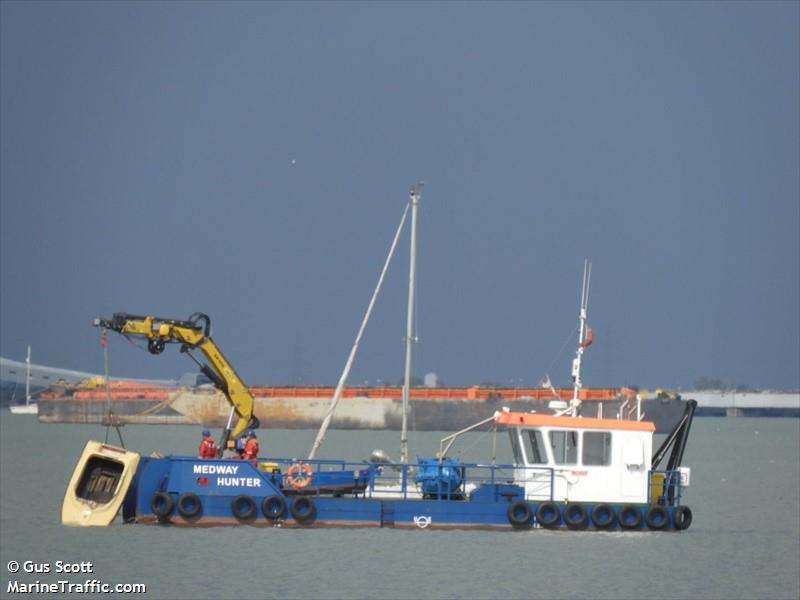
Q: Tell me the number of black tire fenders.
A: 12